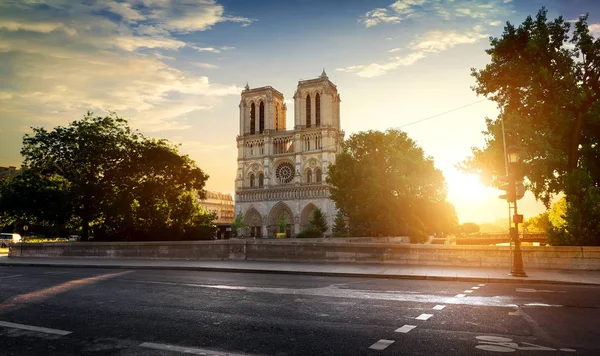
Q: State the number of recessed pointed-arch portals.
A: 3